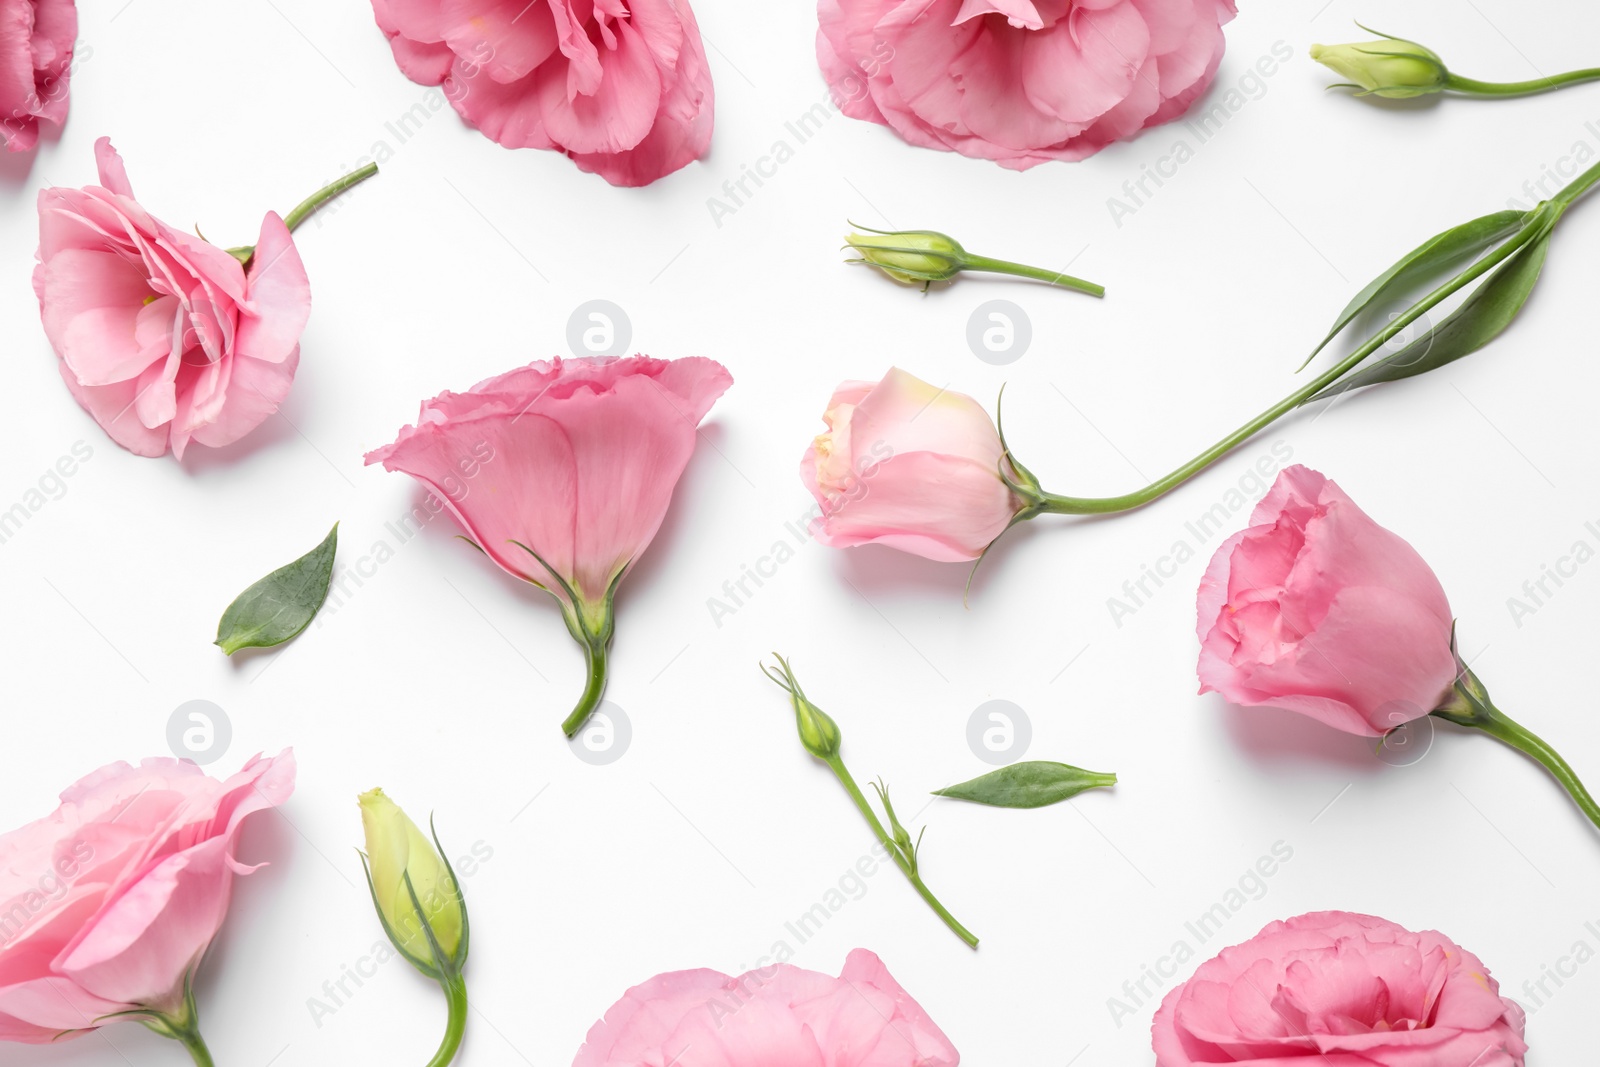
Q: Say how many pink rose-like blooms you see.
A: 10